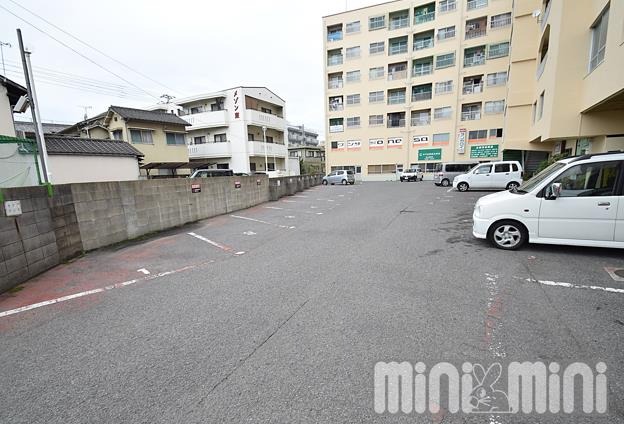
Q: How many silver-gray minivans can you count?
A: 1